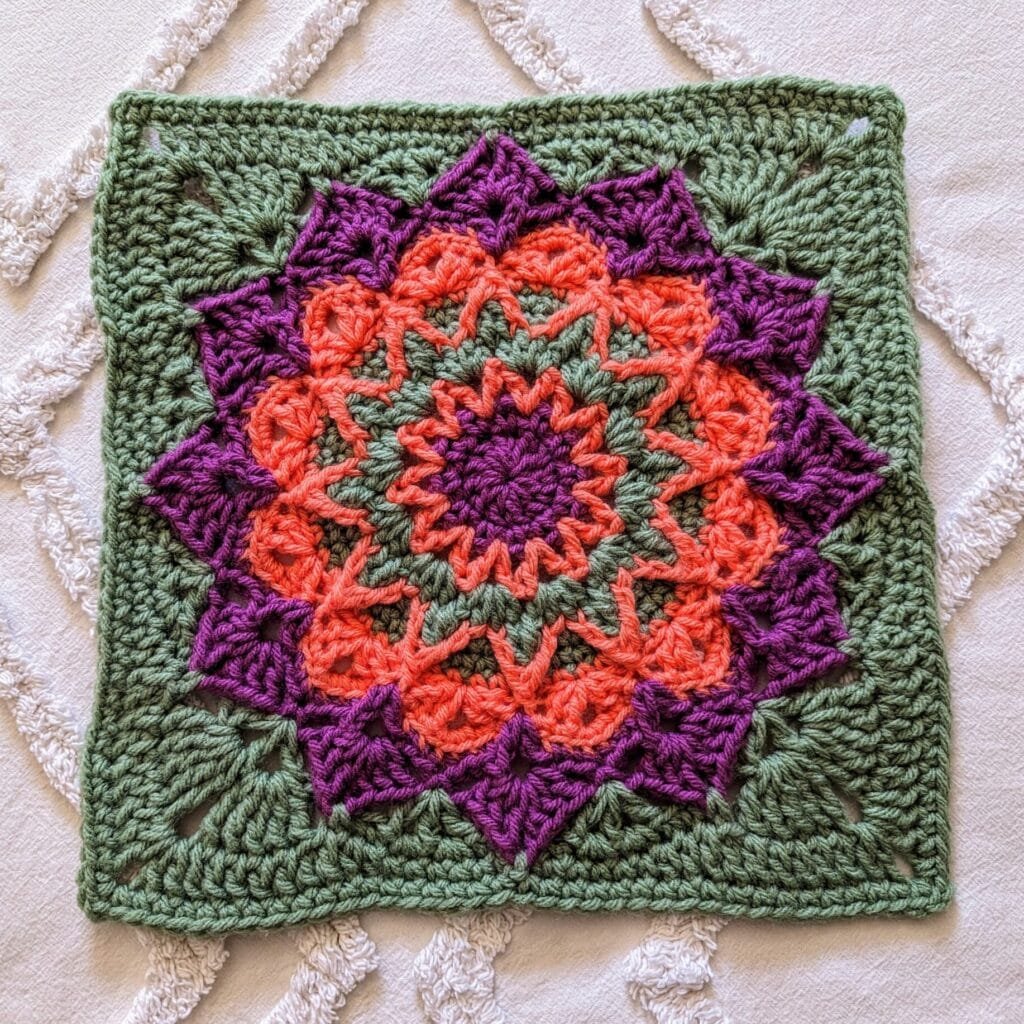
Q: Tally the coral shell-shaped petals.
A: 12